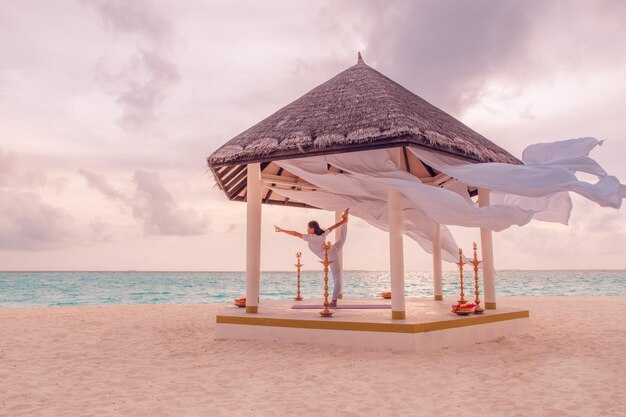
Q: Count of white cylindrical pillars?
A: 5